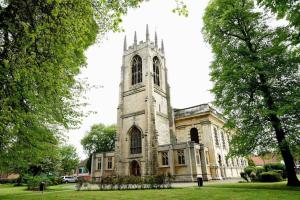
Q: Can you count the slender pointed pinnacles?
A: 5